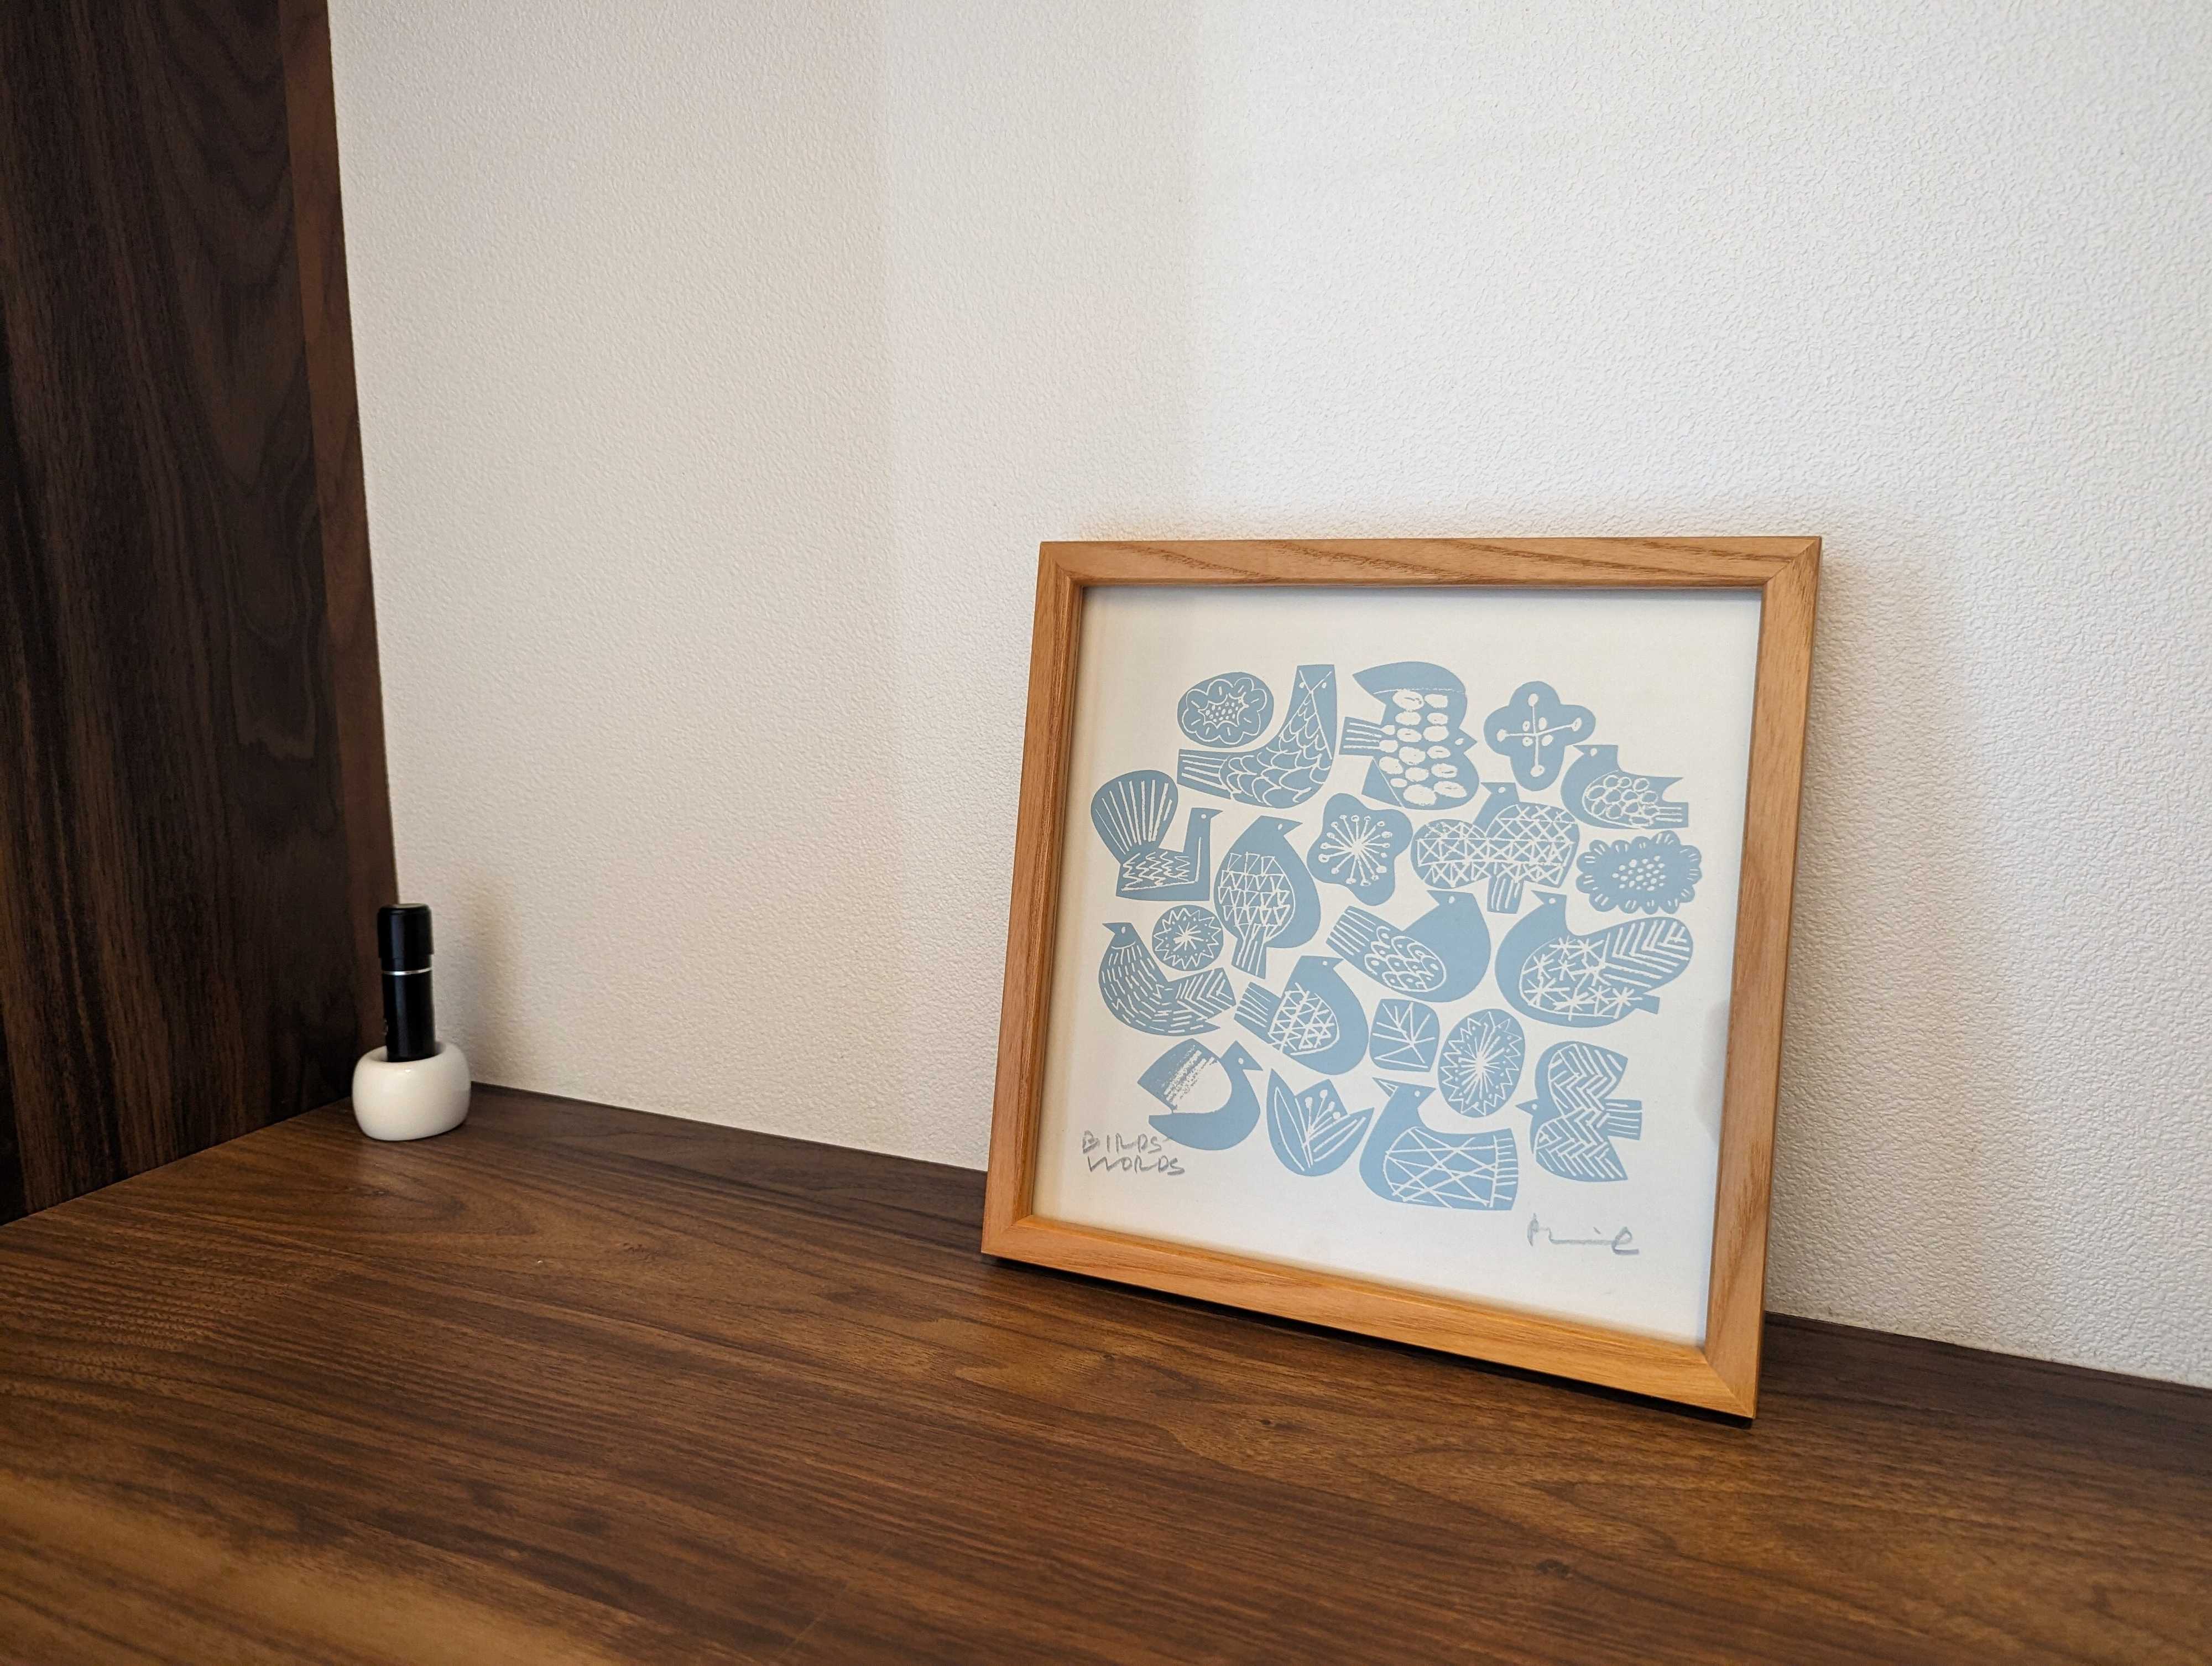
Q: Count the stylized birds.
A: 13